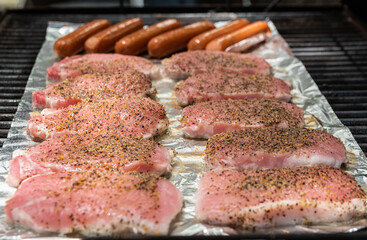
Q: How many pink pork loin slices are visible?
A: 10